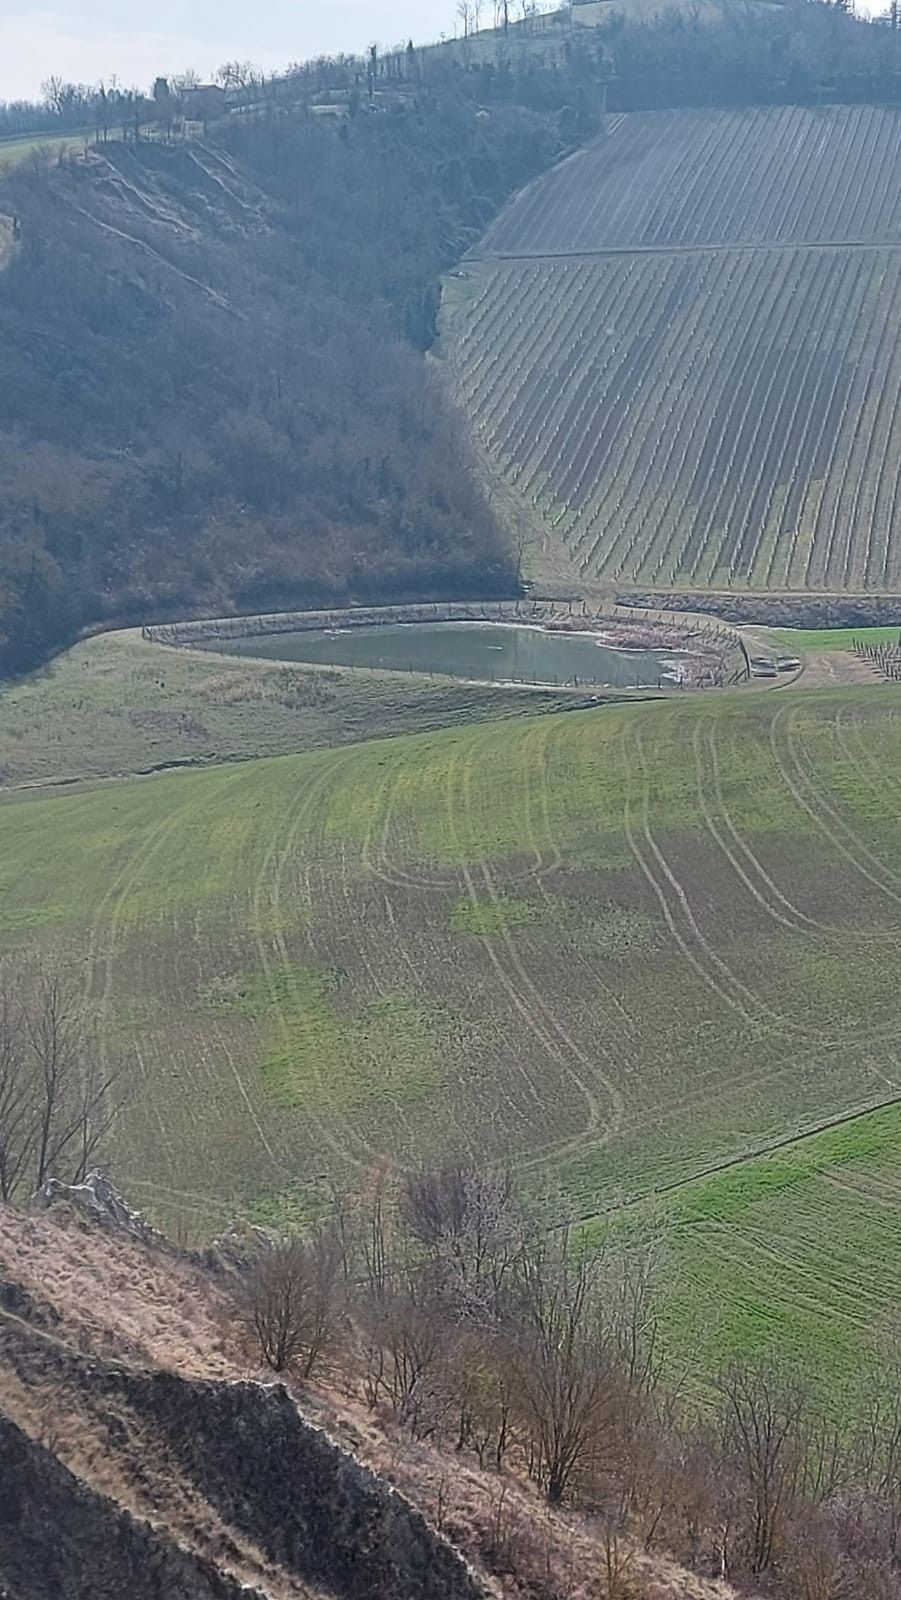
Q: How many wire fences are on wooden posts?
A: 1